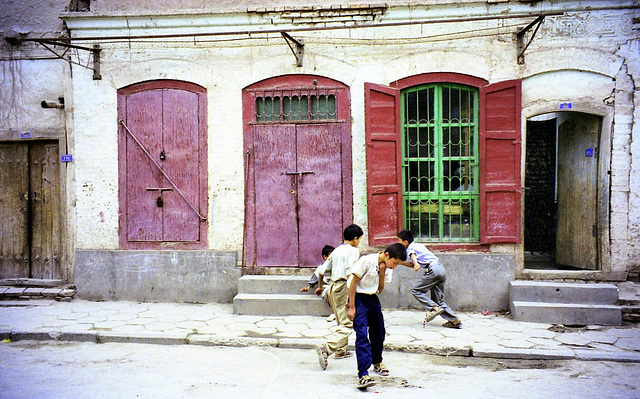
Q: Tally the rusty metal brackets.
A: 3